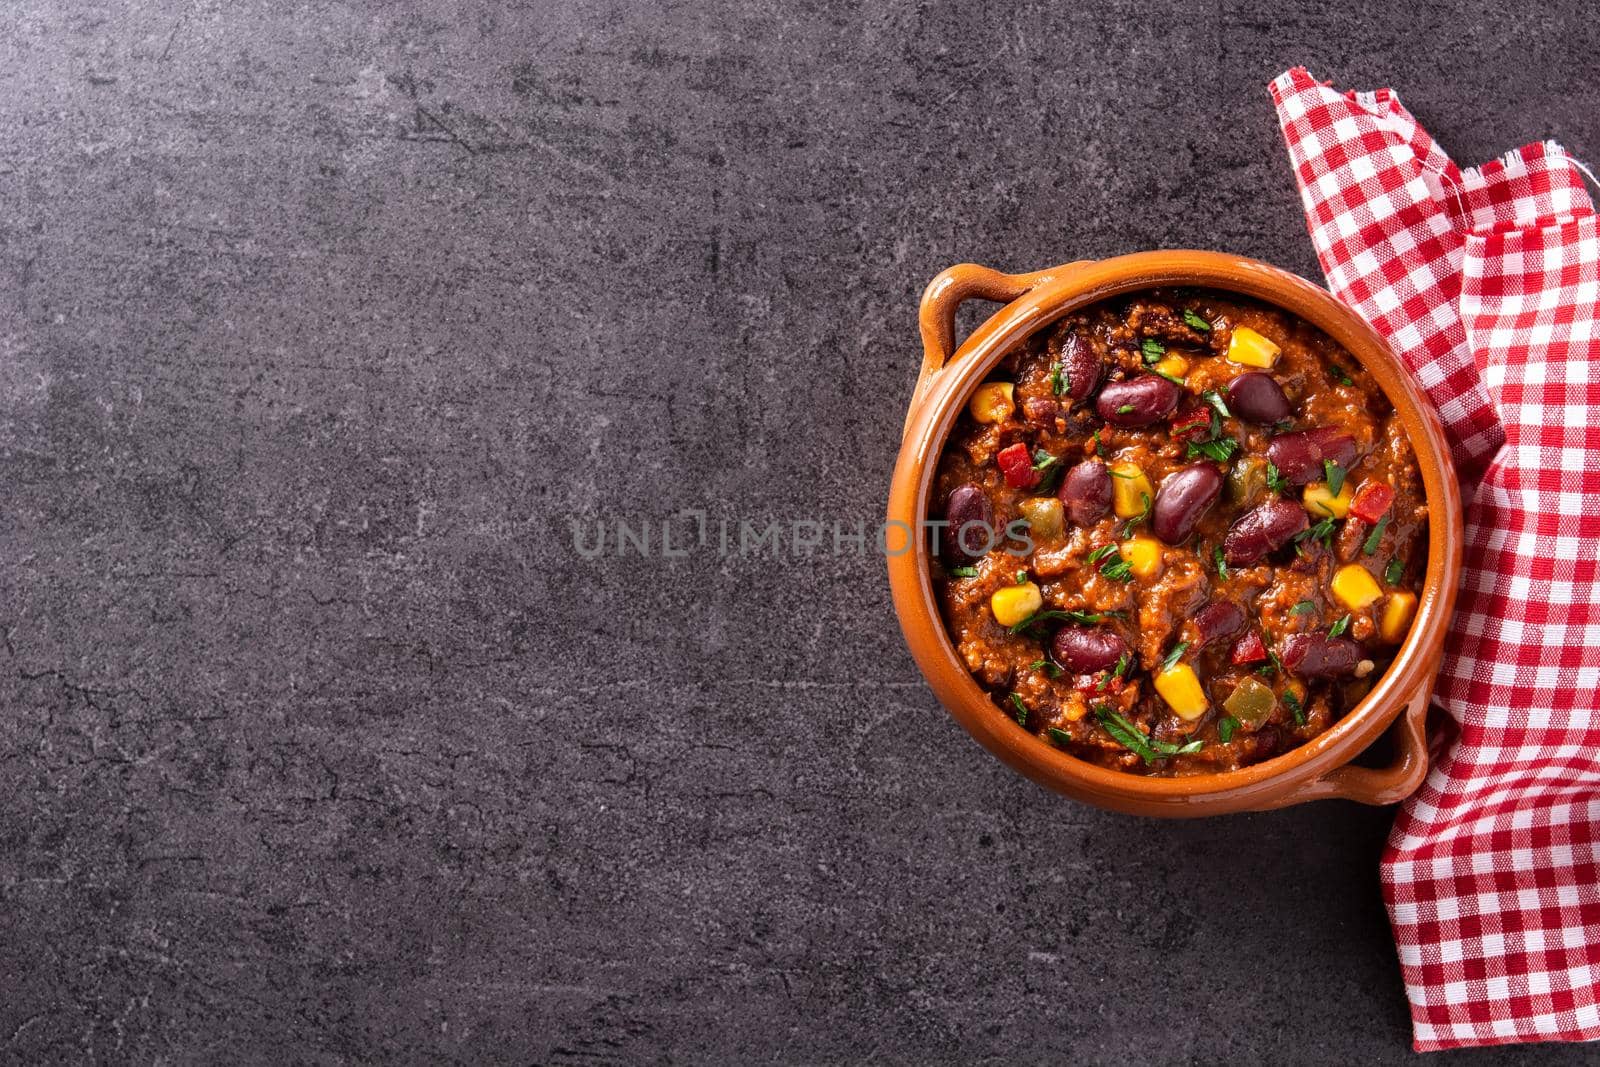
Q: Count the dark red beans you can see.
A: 11